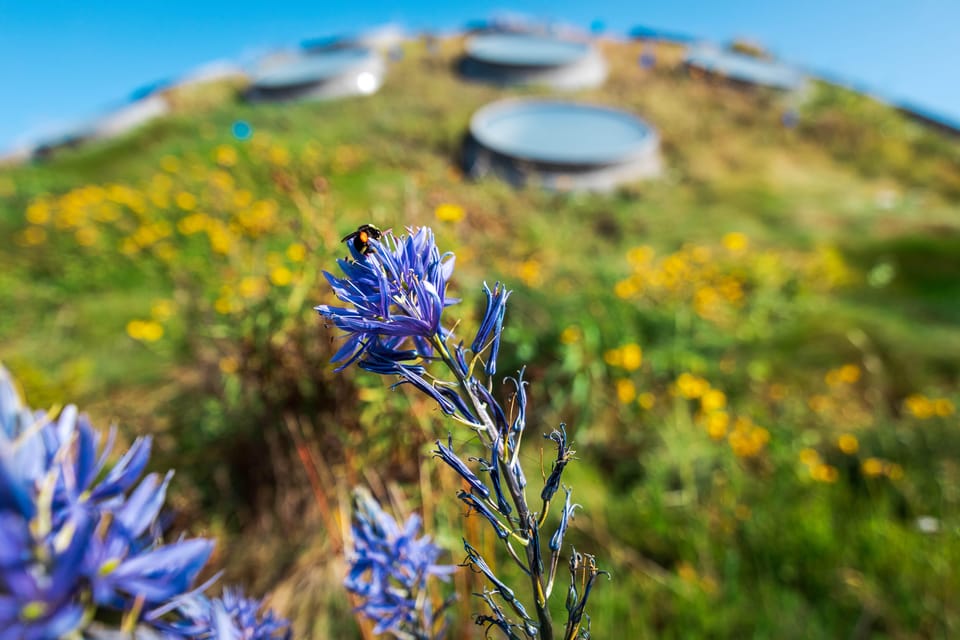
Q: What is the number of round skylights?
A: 4